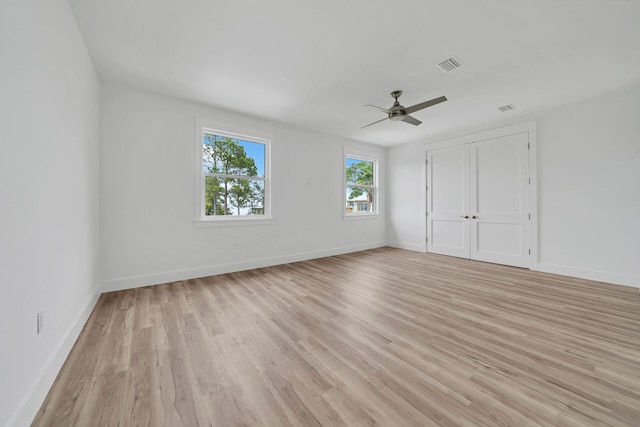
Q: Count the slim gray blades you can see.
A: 4